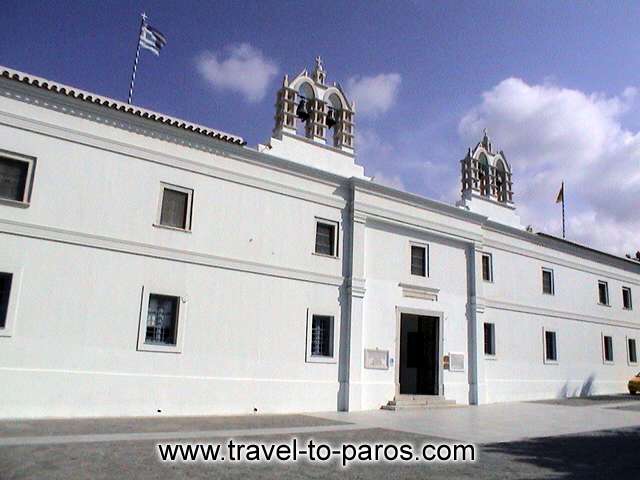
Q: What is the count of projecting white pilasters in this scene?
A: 2